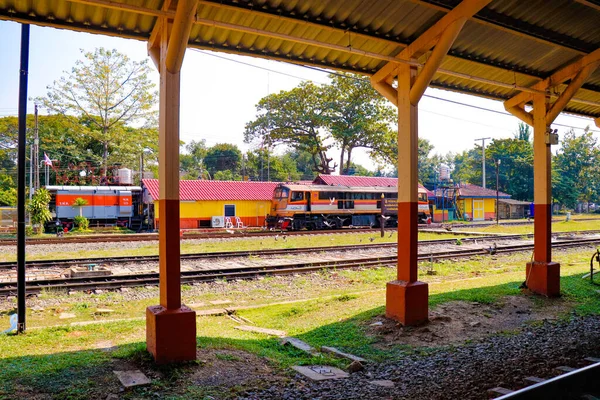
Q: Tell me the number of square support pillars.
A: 3